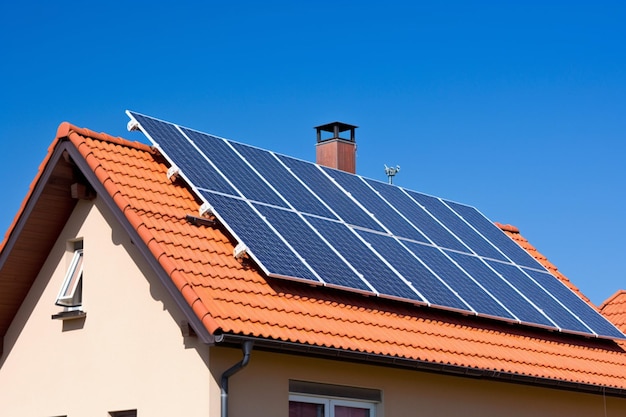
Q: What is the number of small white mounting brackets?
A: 4